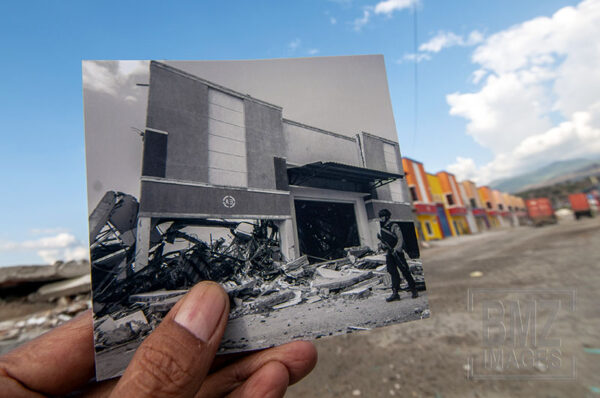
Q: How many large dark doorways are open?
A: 1